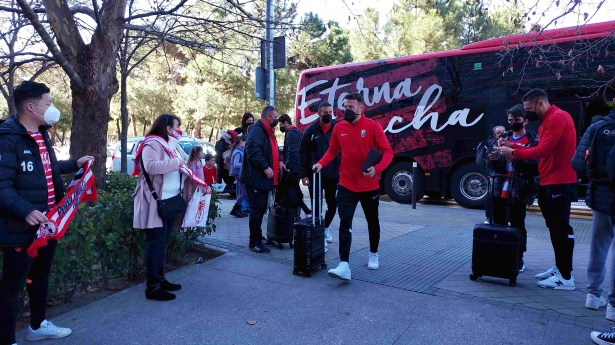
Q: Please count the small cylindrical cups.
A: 0